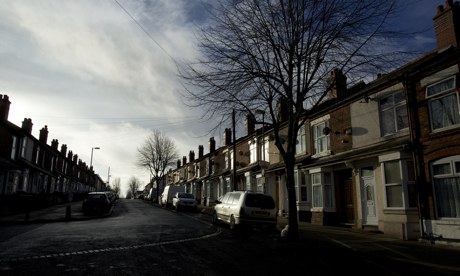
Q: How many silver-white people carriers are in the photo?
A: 1